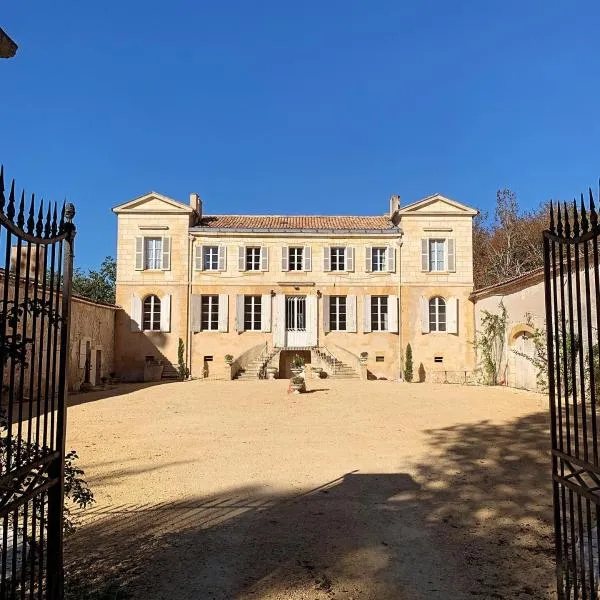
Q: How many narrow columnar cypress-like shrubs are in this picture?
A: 2